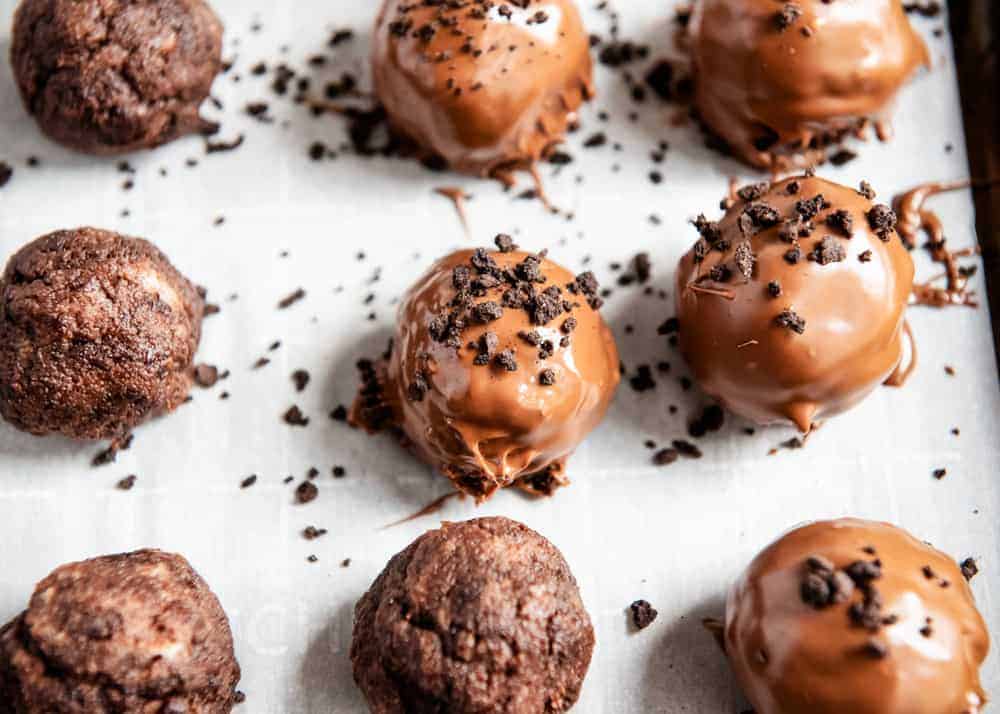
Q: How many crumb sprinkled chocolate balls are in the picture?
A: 5